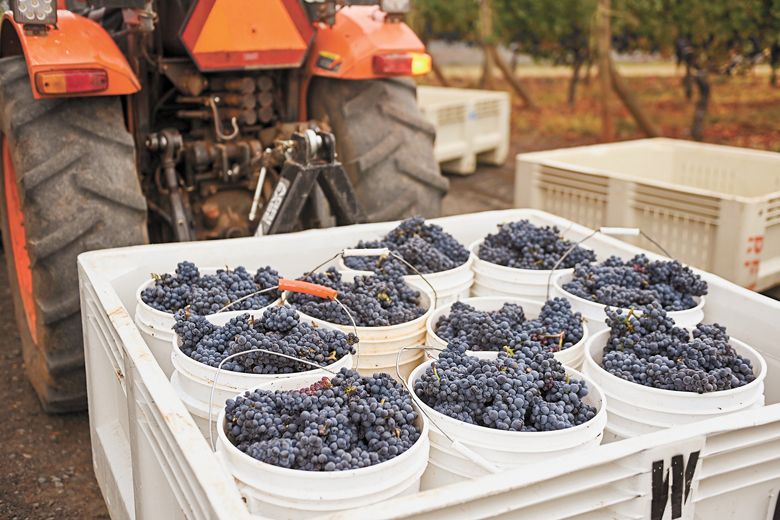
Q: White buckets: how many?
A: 10